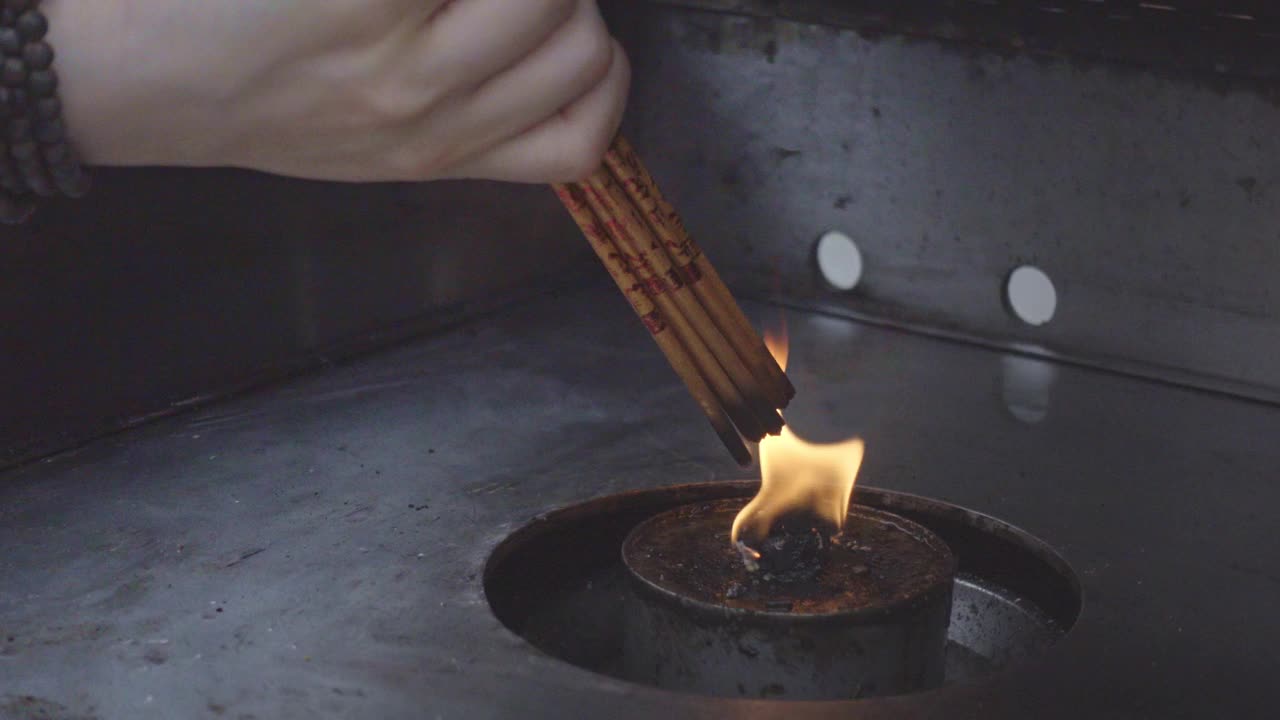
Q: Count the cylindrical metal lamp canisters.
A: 1